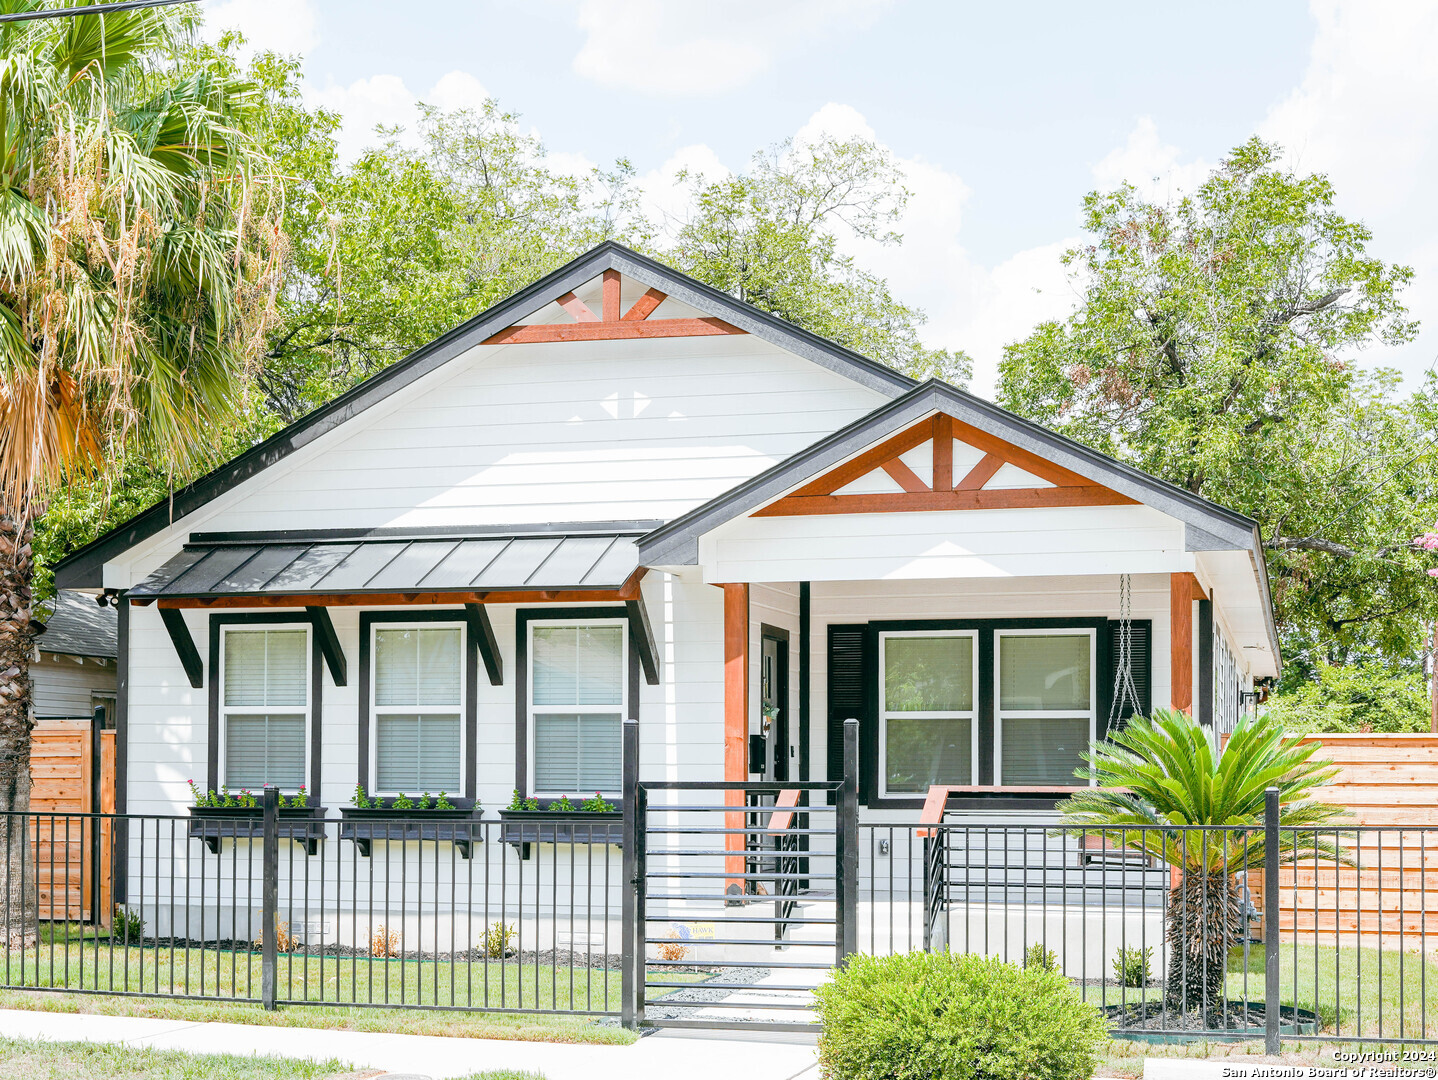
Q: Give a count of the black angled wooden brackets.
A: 4